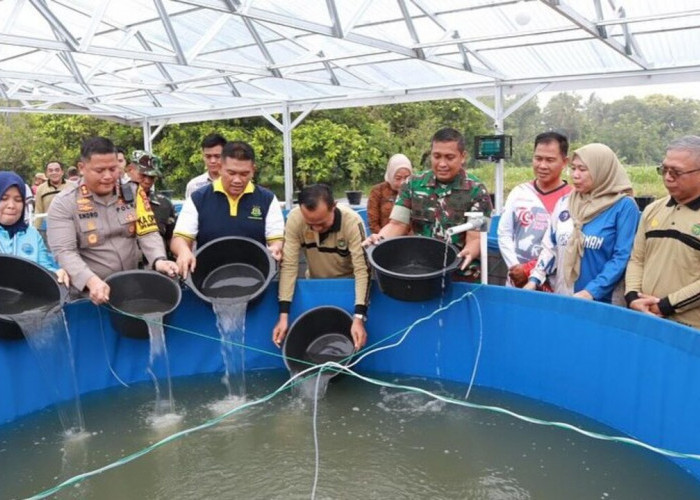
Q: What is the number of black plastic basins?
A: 5